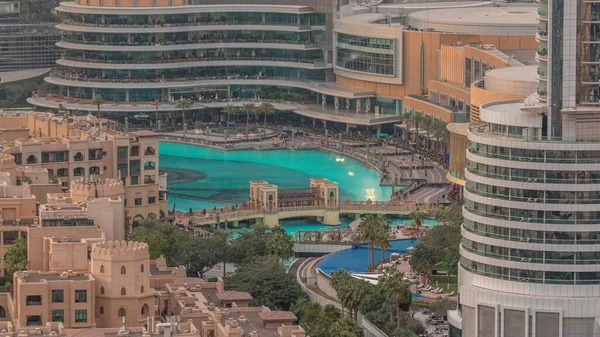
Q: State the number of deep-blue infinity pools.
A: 1